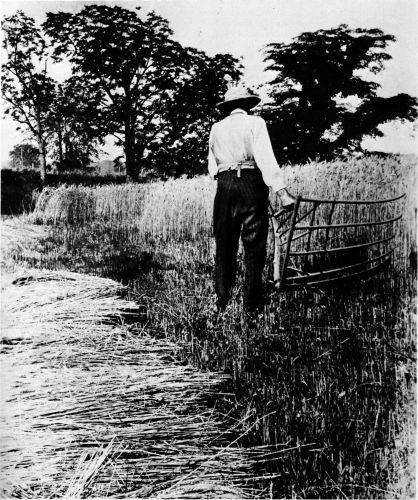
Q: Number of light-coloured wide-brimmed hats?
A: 1